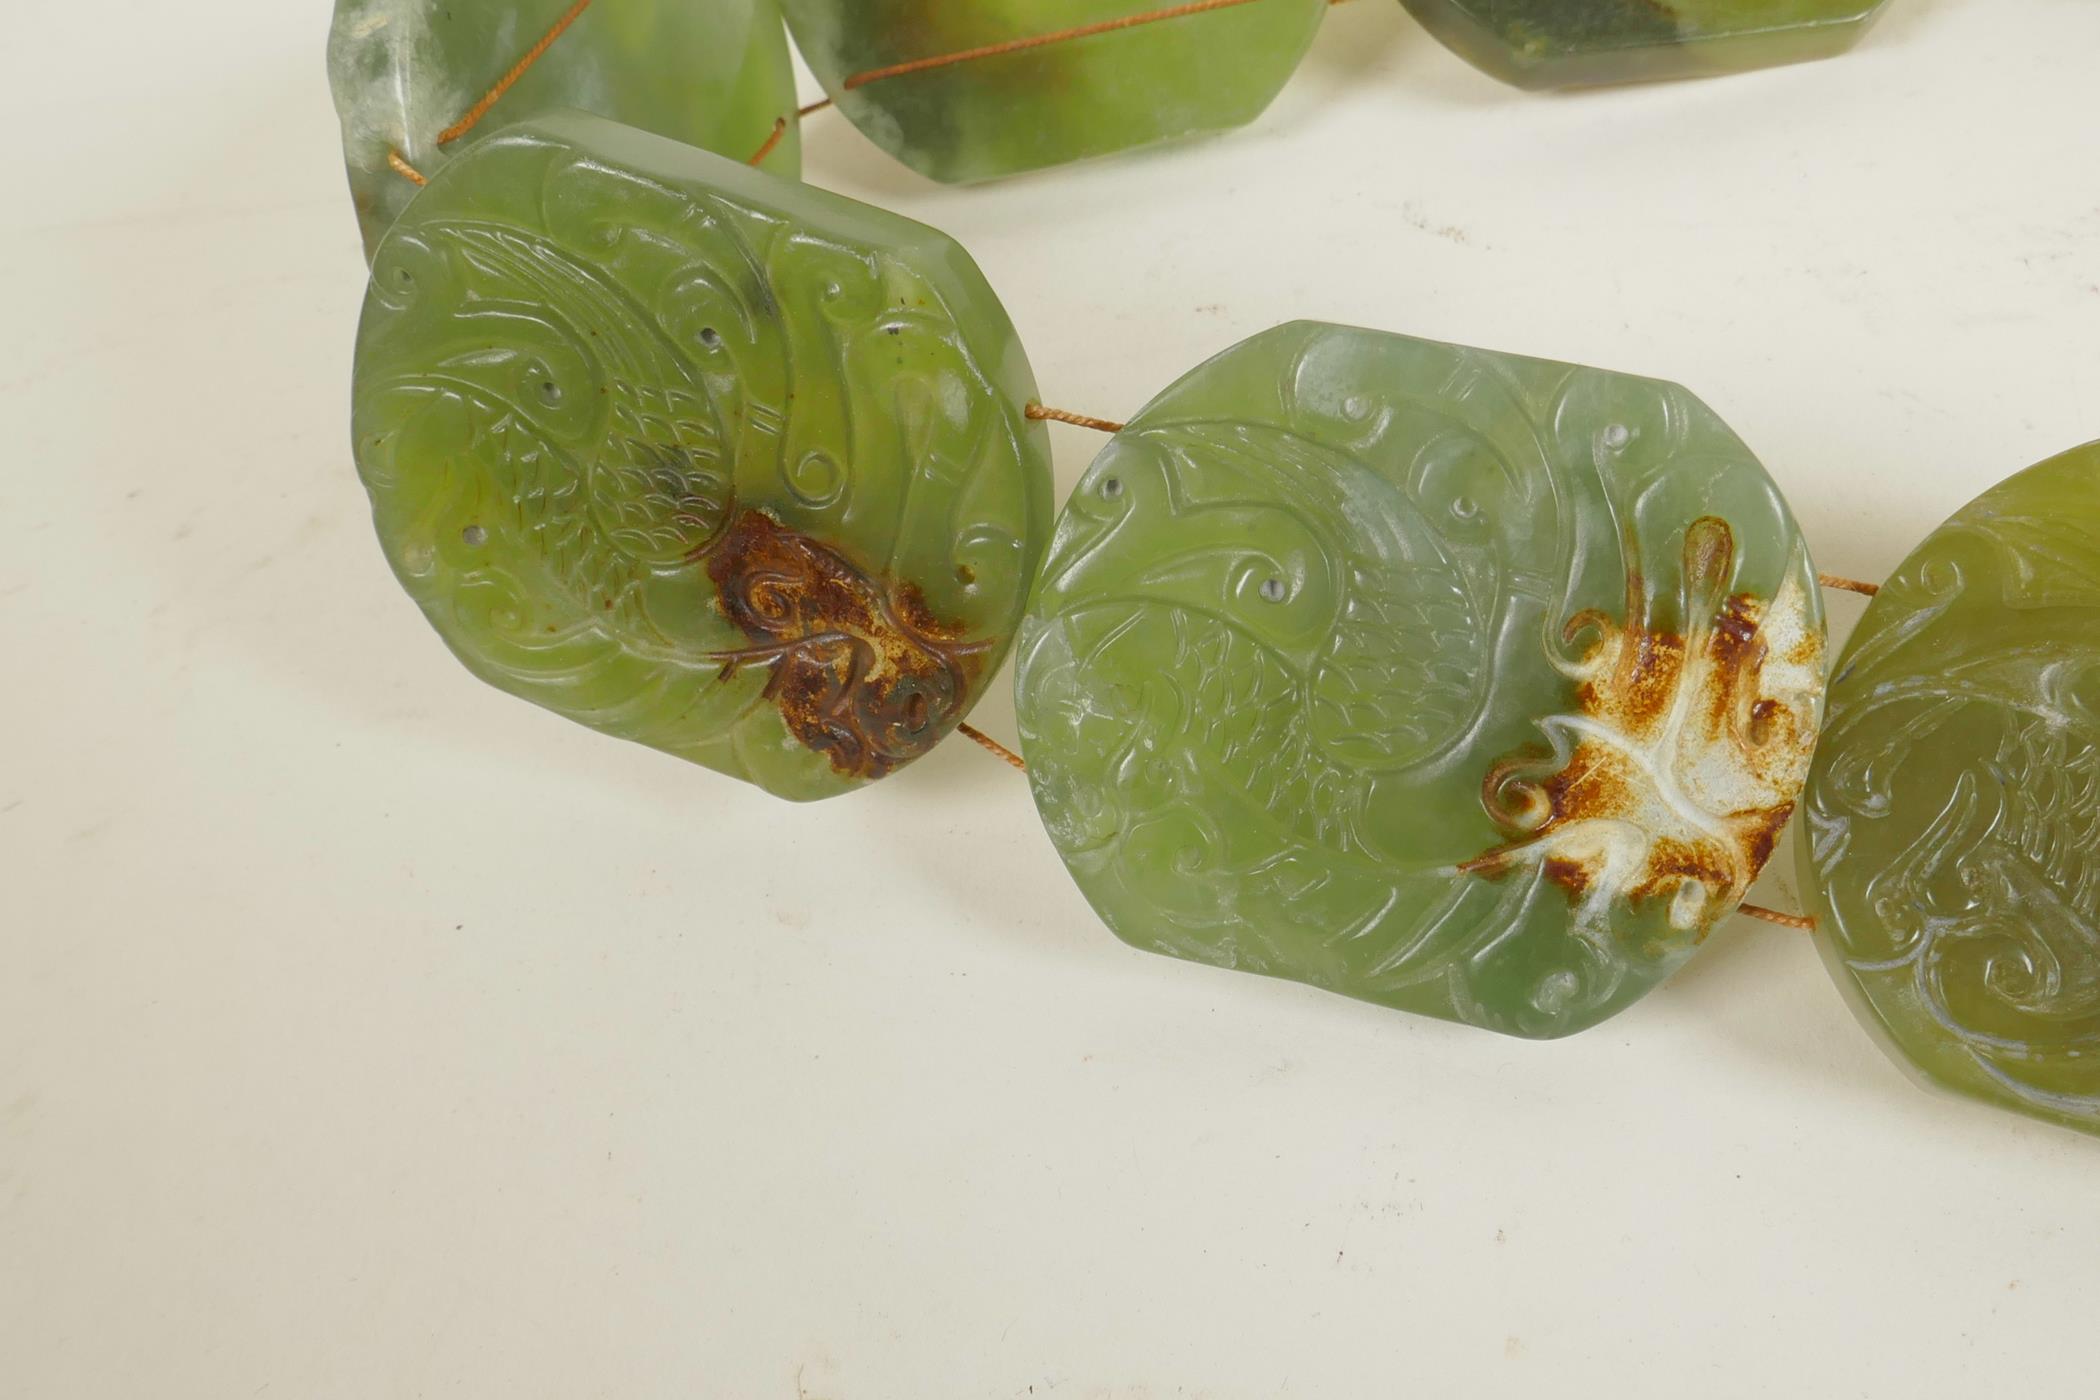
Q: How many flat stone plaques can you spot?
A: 6